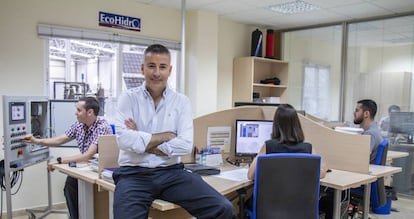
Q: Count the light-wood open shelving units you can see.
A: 1